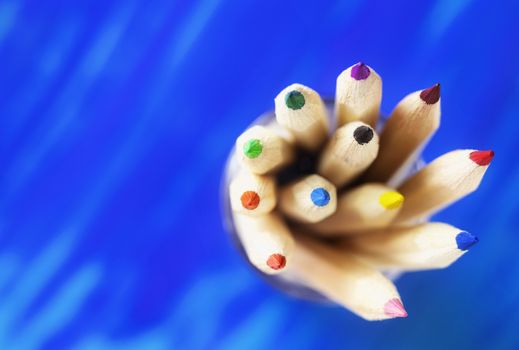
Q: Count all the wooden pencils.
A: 12